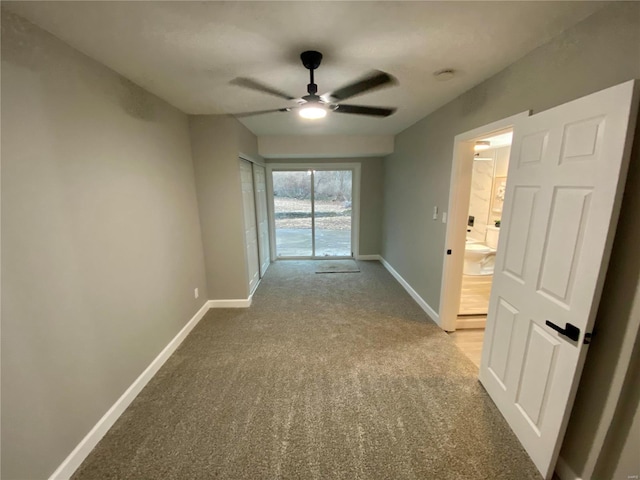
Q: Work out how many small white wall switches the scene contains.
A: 2